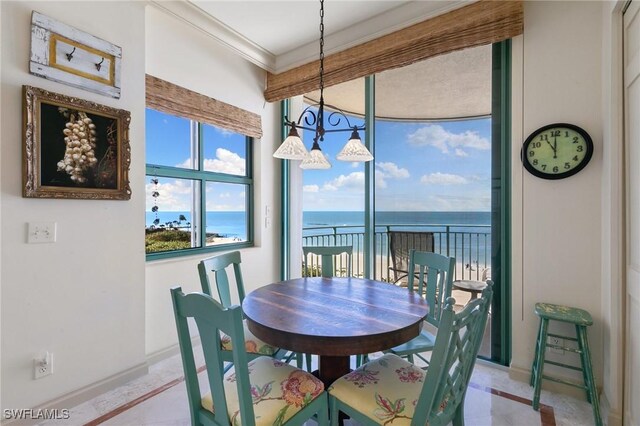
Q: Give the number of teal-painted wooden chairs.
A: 5